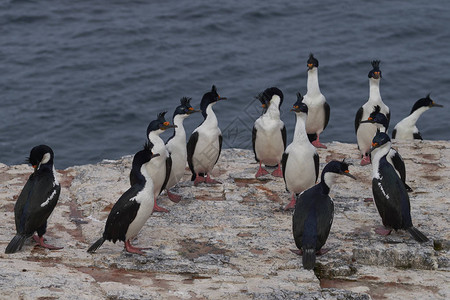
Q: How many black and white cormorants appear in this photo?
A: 13